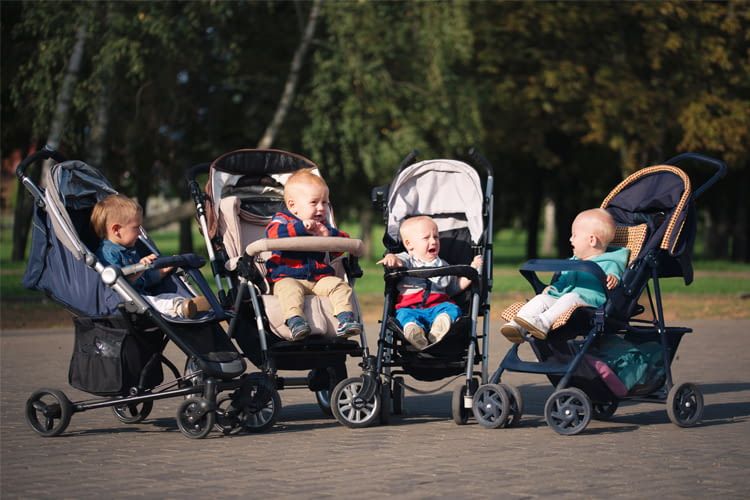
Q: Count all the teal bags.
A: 1